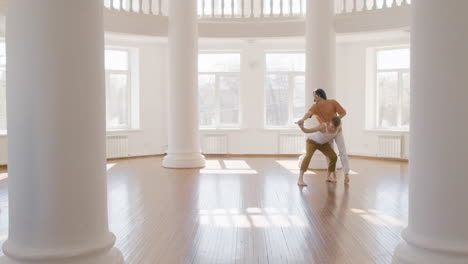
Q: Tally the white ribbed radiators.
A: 4